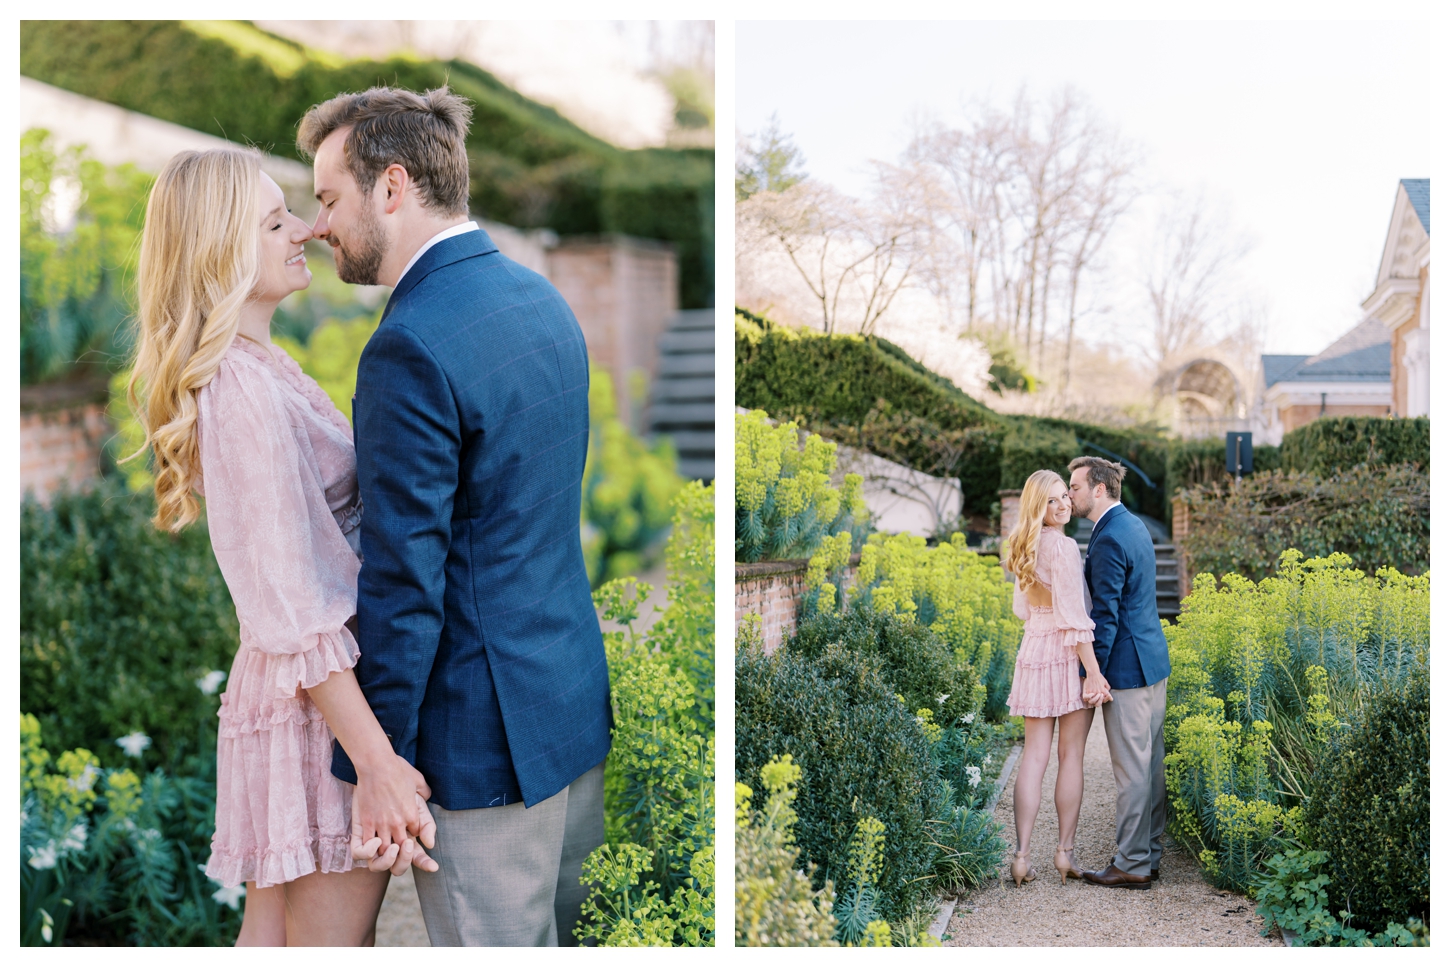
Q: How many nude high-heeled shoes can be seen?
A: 2